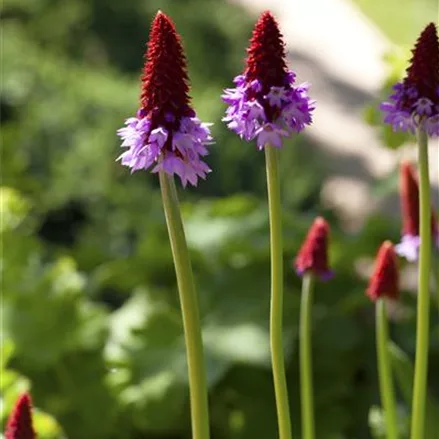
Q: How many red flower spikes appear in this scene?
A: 7